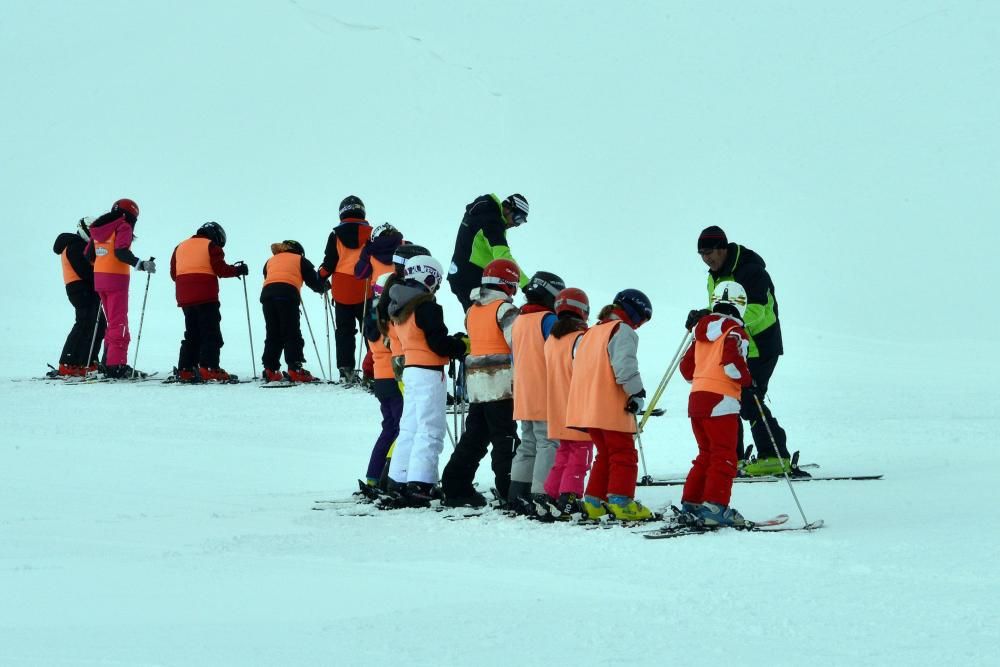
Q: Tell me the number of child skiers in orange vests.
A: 14